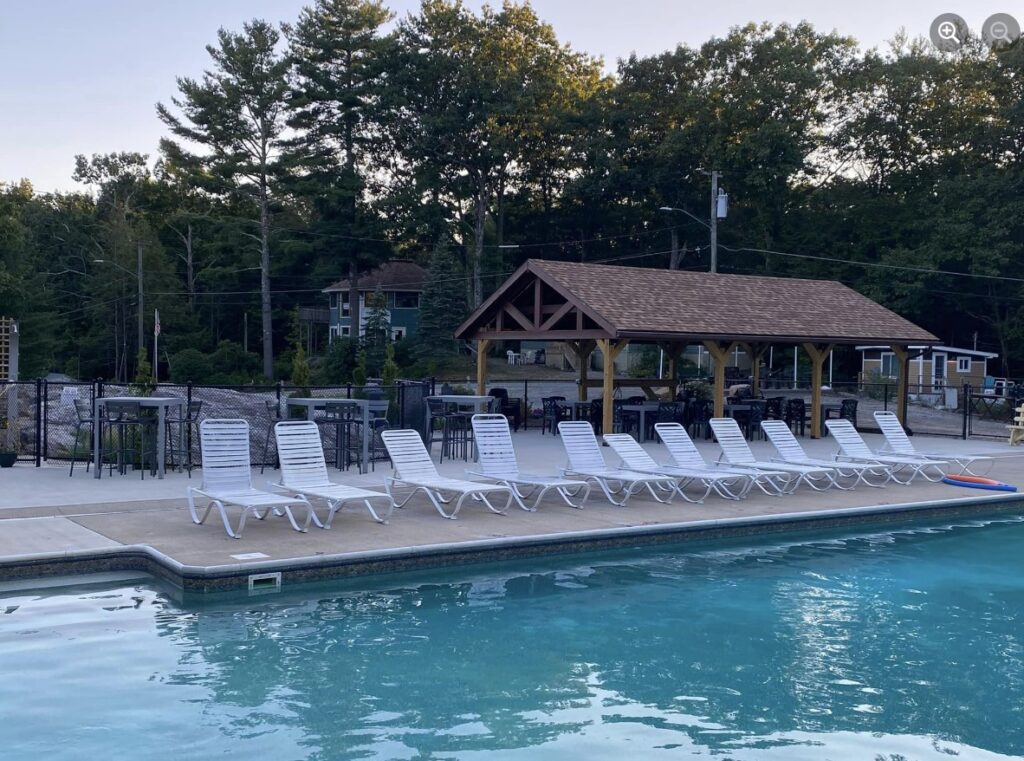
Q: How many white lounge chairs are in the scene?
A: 11